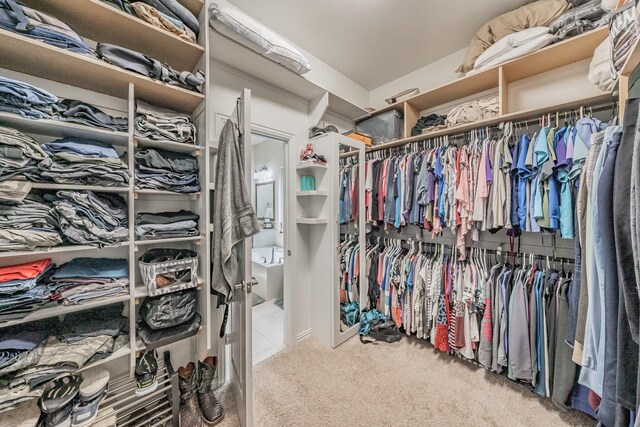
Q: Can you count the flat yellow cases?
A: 1